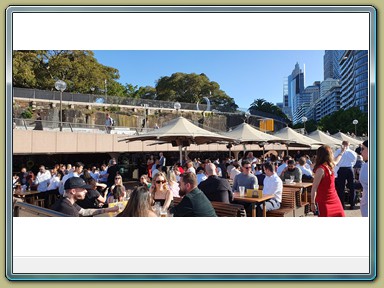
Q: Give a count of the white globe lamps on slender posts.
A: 5